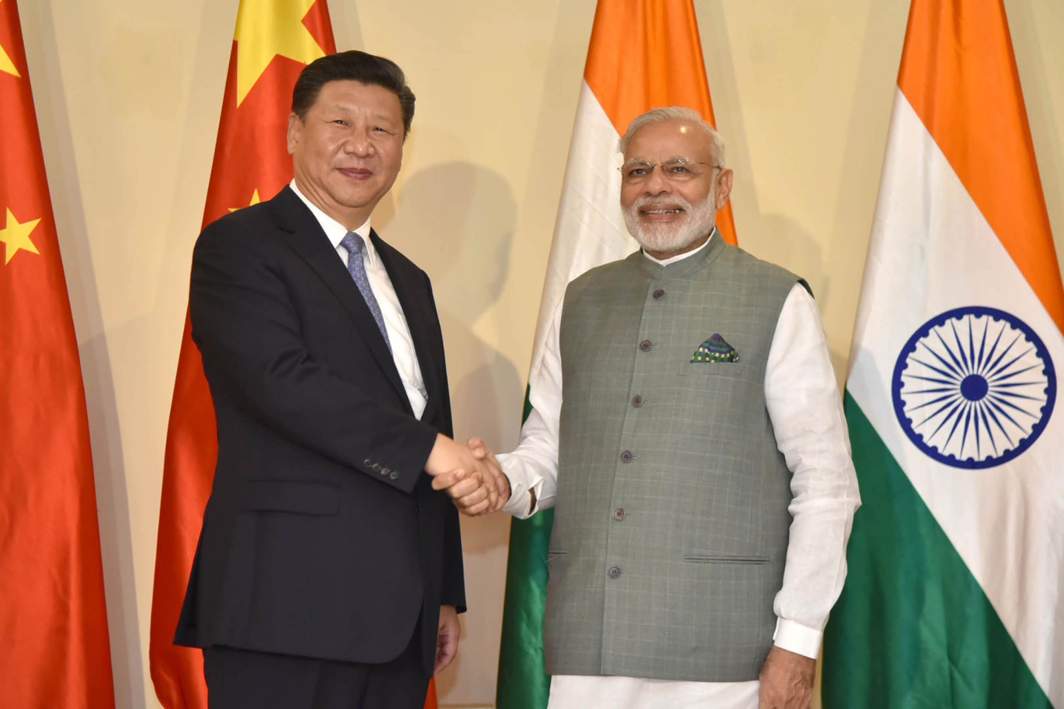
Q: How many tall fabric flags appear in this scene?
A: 4